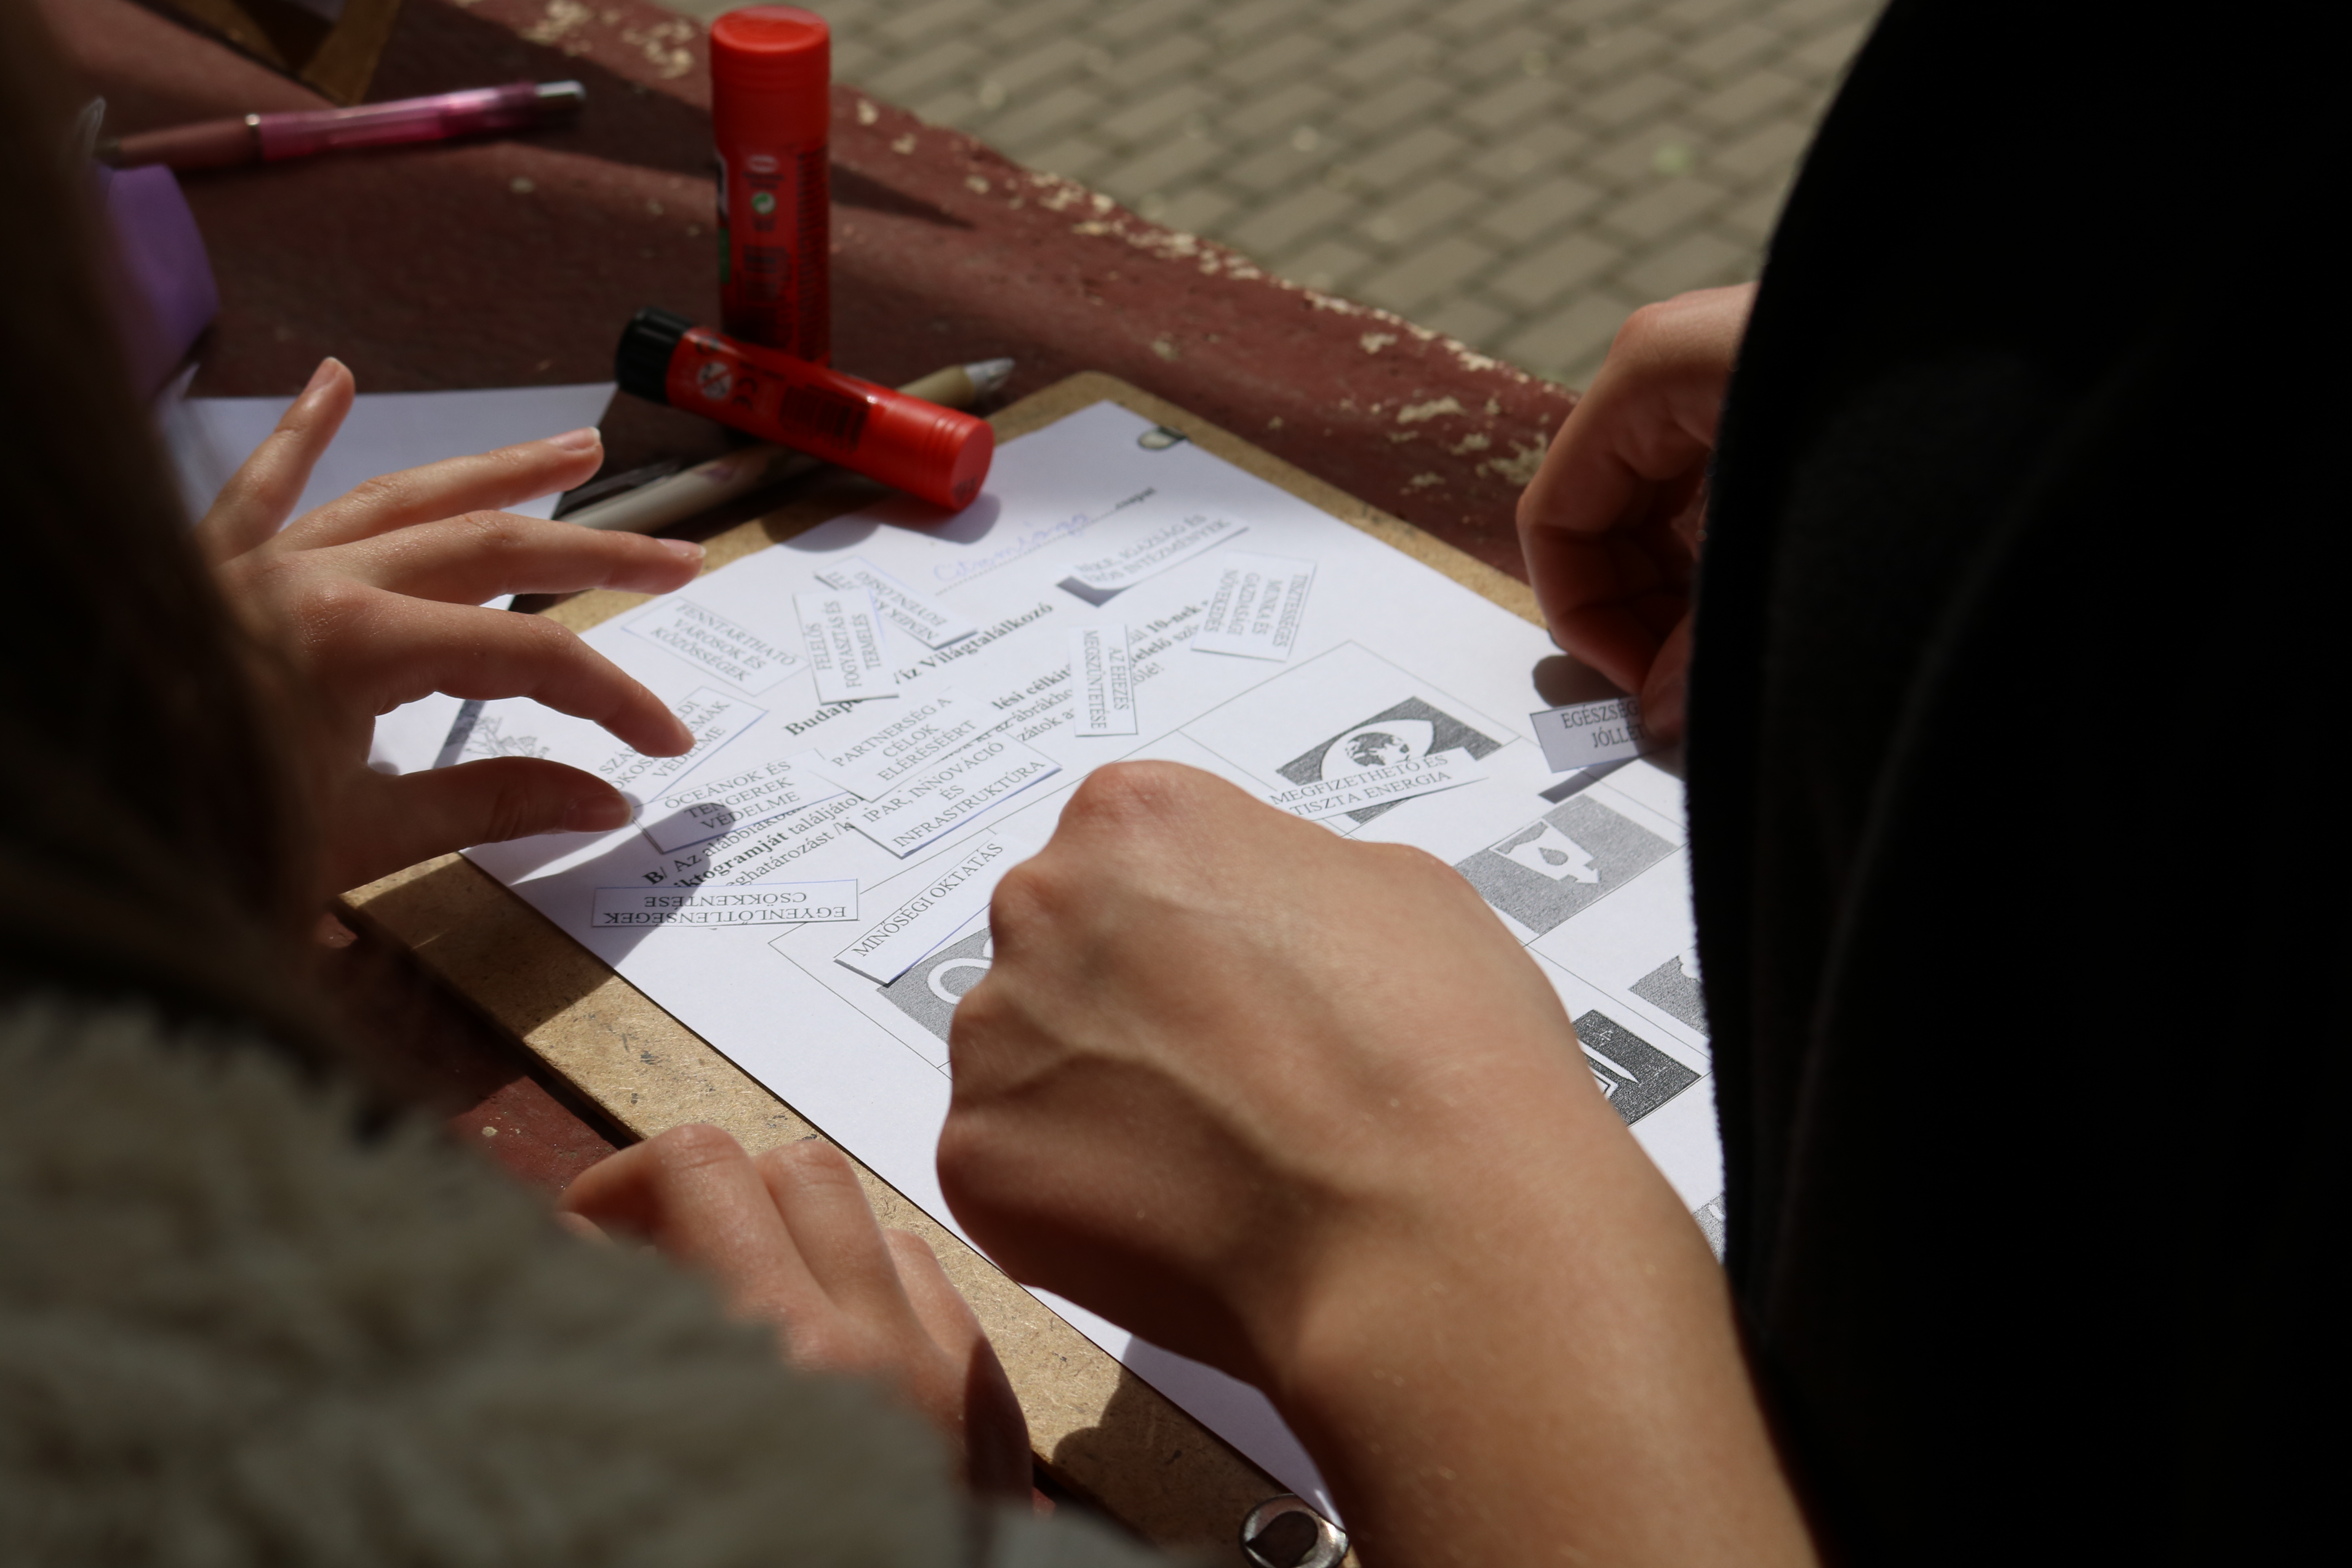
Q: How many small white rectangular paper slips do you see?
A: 14